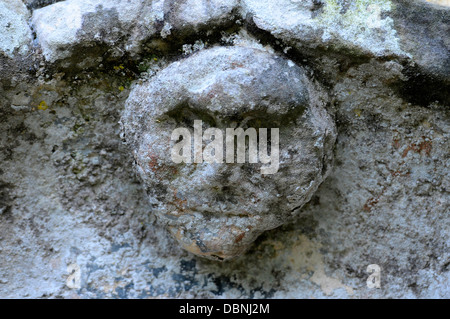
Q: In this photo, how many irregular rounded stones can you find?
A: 1